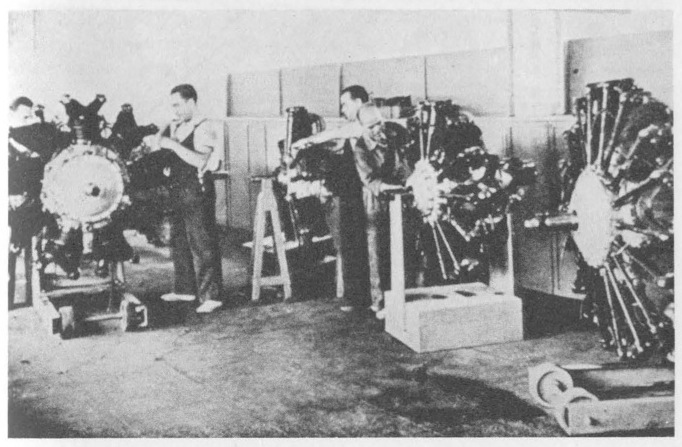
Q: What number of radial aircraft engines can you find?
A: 4